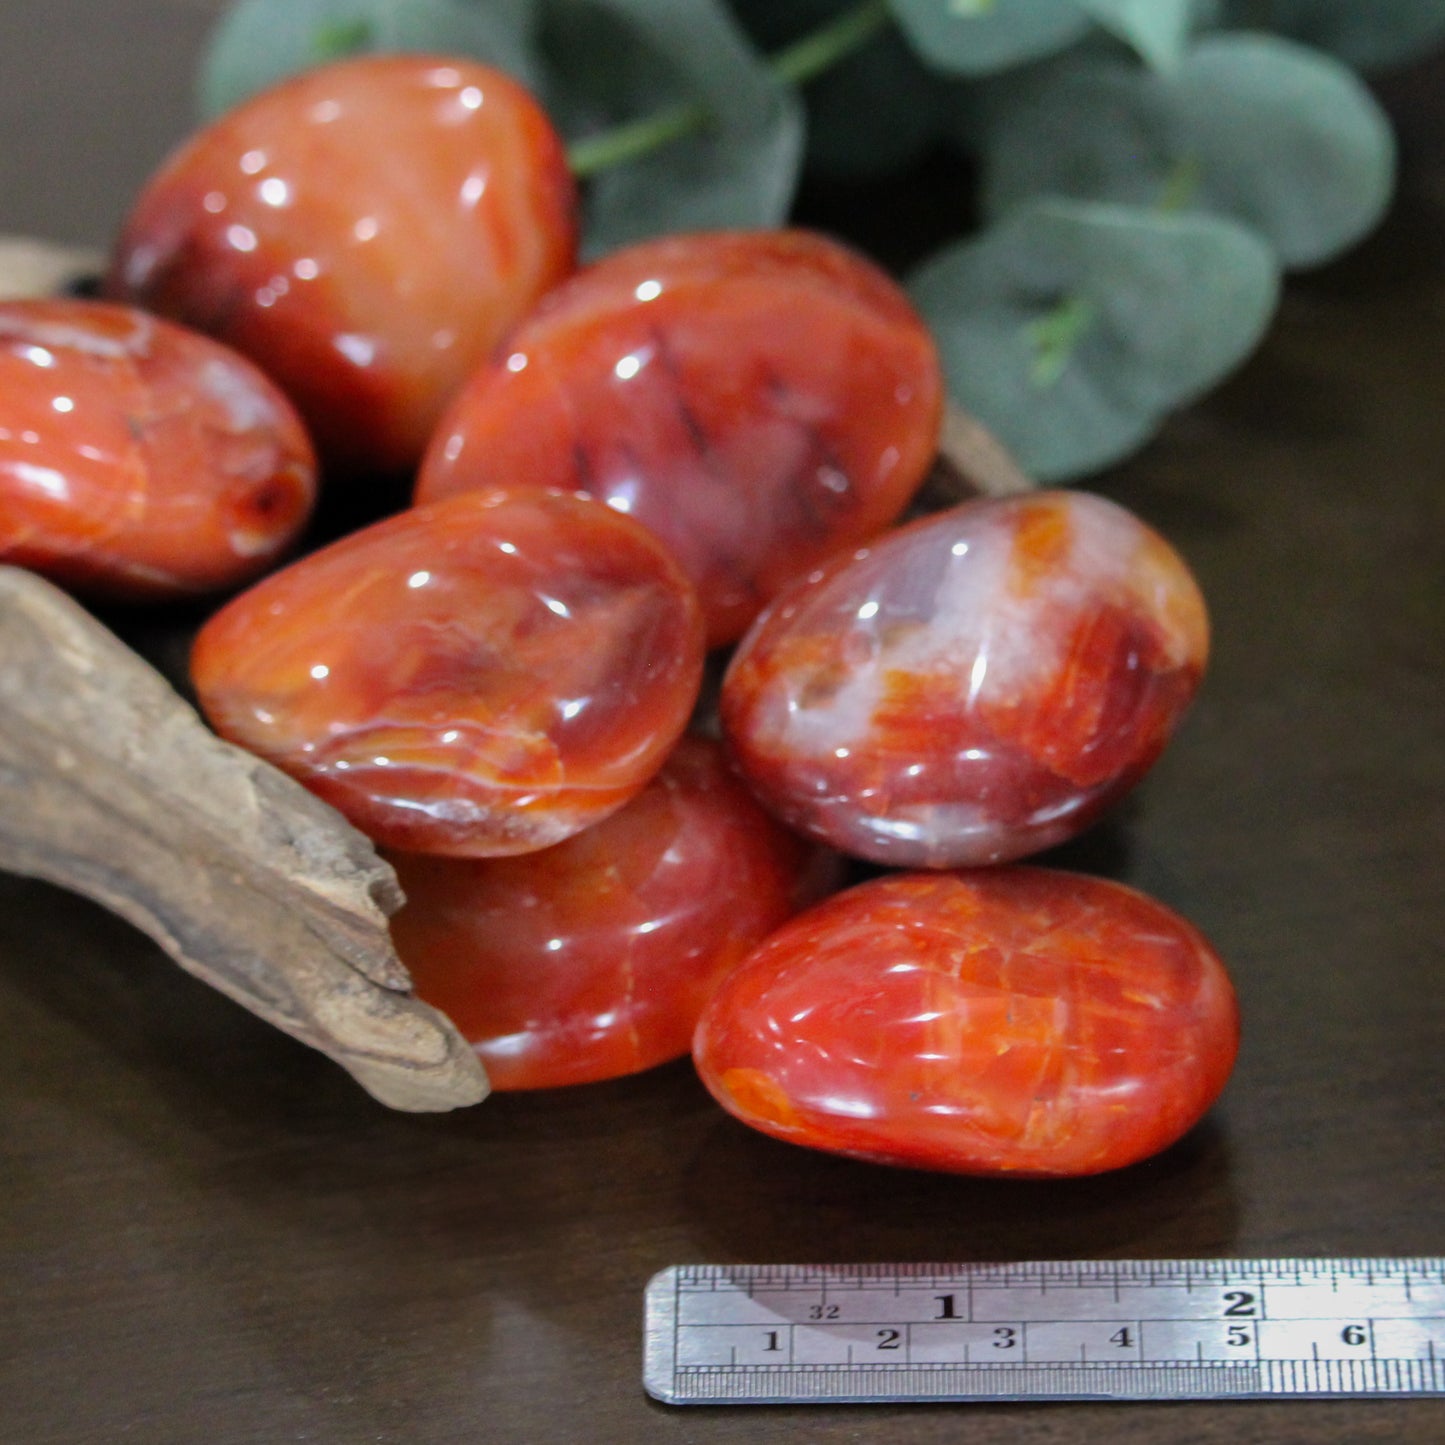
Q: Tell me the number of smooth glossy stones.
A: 7